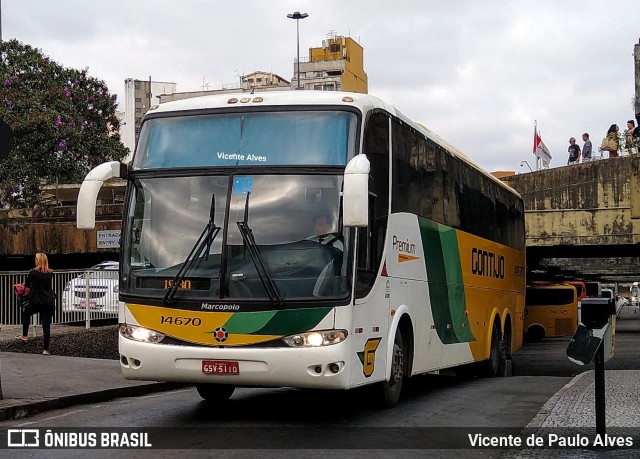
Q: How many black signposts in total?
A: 1